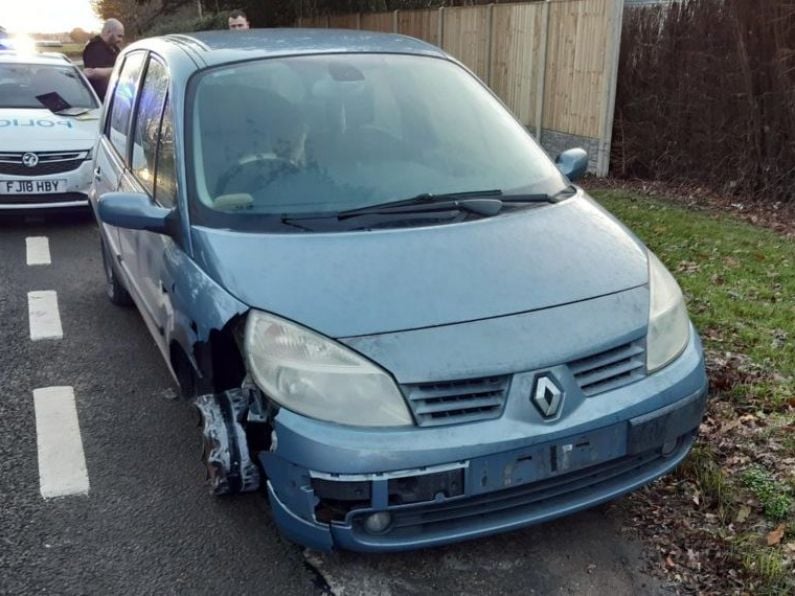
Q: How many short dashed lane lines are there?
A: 3